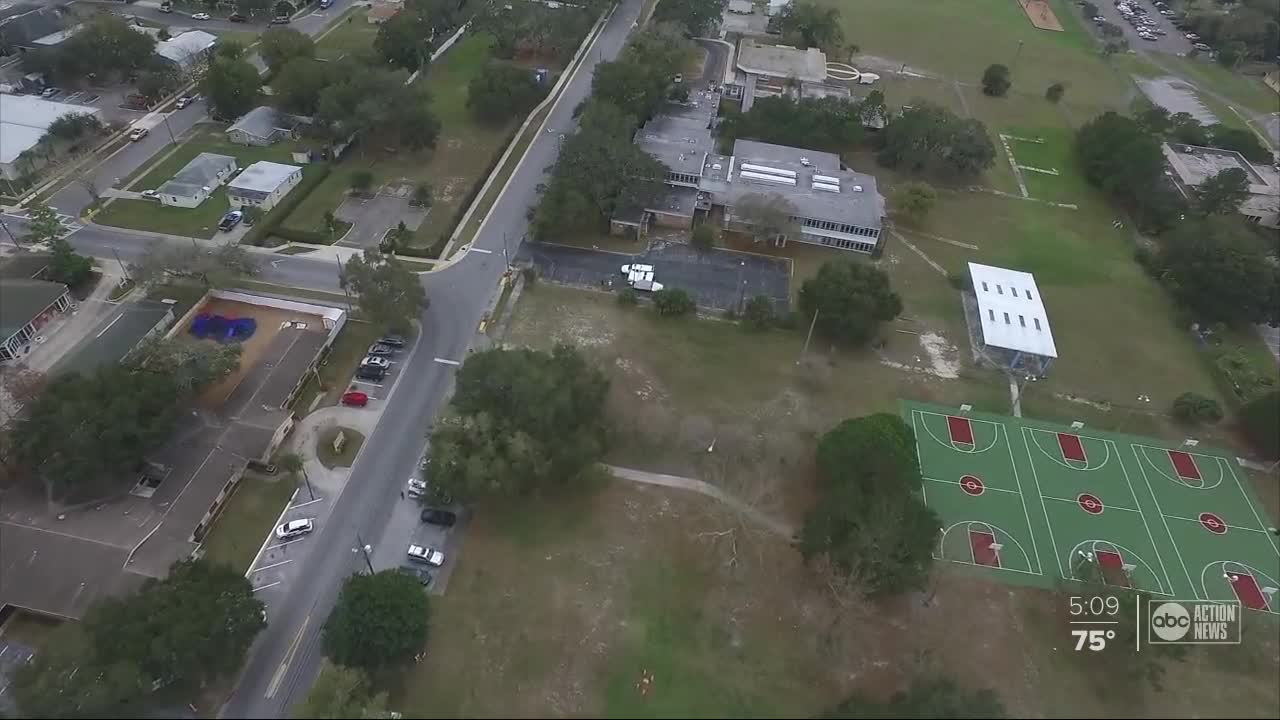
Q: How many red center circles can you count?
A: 3